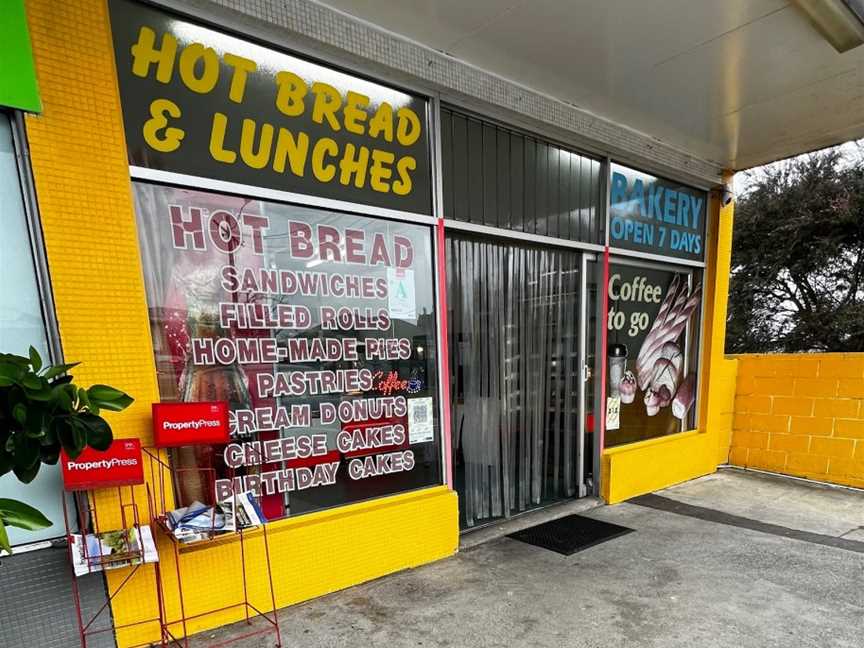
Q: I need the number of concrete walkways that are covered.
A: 1